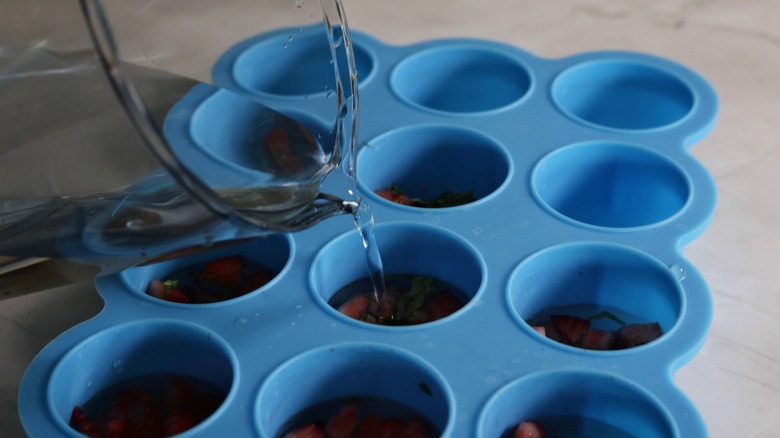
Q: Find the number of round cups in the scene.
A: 12